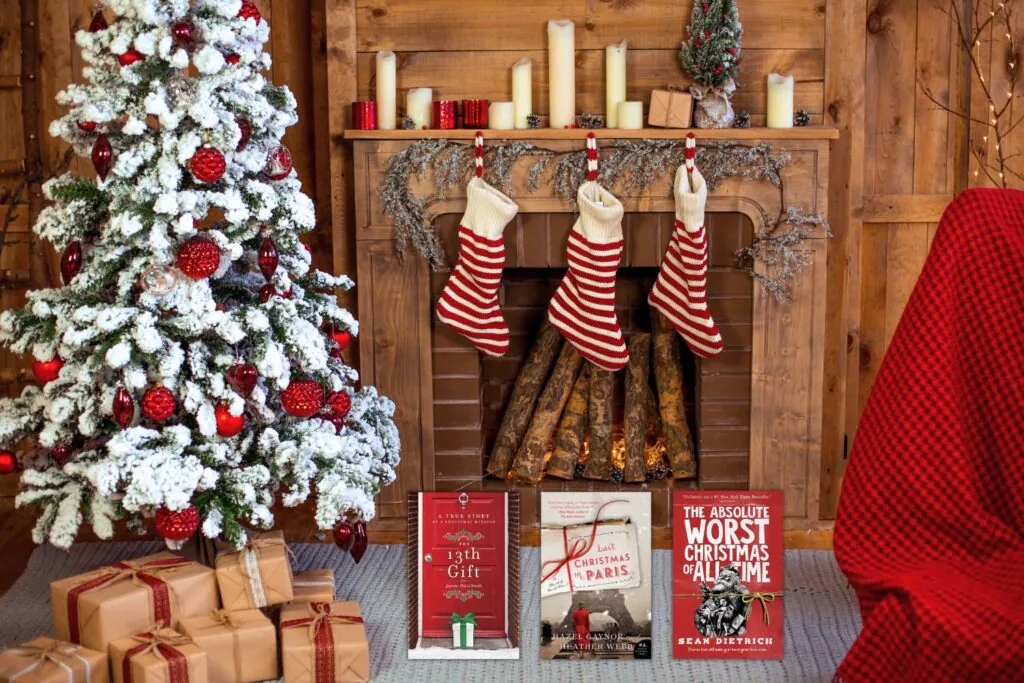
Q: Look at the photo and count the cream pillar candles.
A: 8